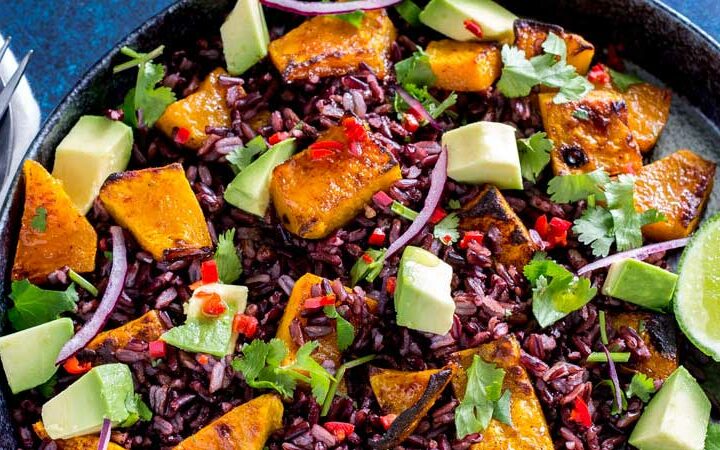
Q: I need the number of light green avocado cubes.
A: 11